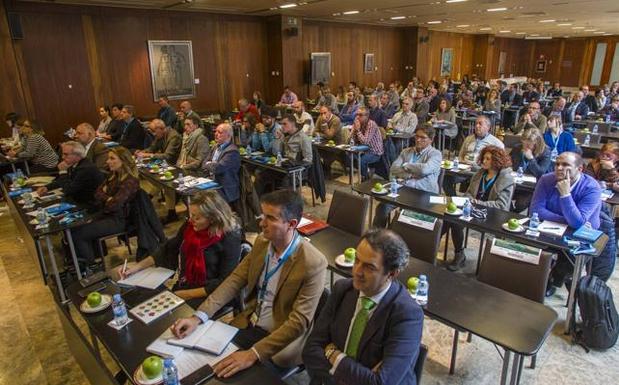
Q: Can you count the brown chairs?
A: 3